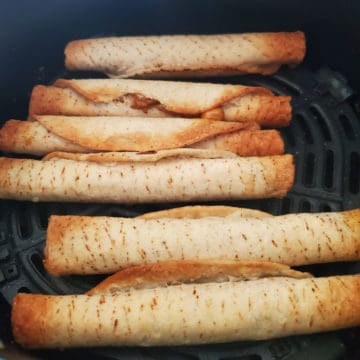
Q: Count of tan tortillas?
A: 6